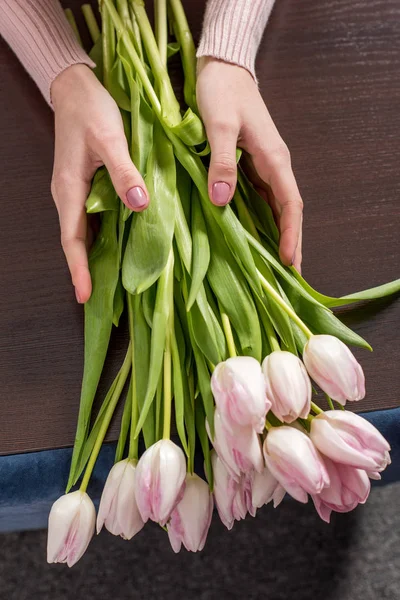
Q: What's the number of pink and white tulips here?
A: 13